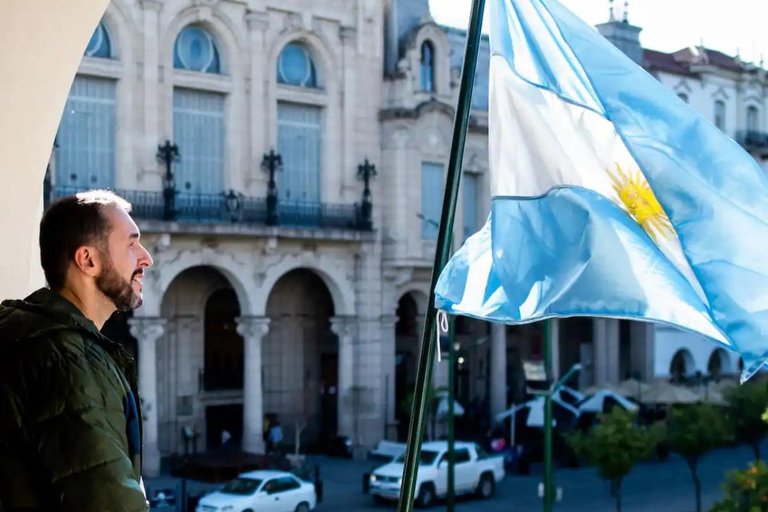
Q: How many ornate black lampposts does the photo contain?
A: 3